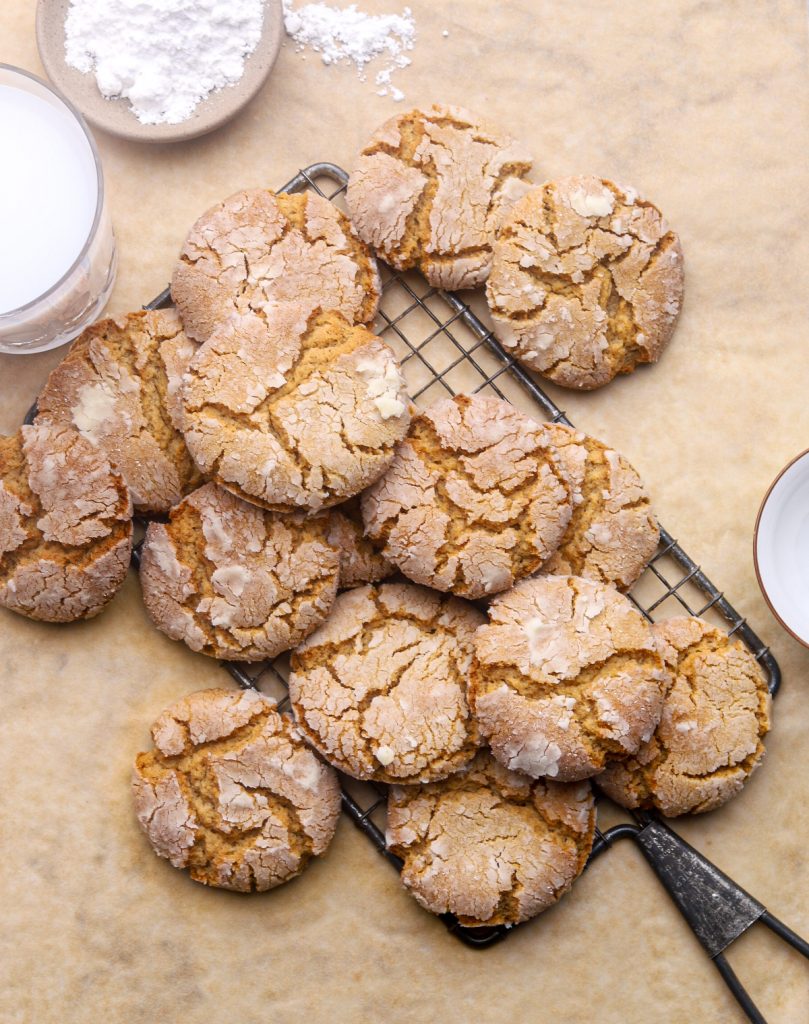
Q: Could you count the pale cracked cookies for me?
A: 15